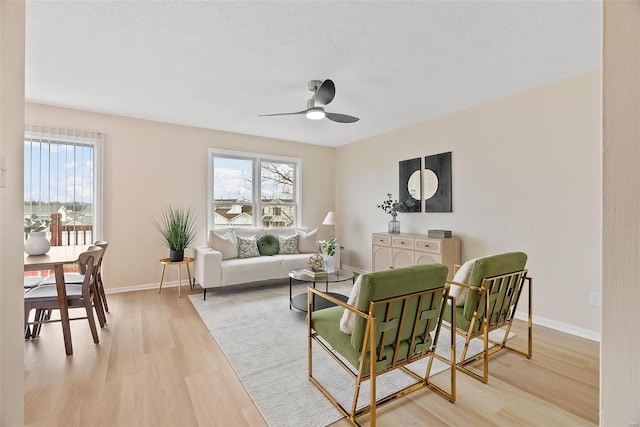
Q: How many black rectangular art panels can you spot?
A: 2